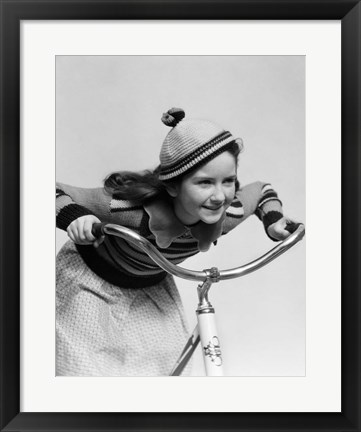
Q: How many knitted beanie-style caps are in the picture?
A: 1